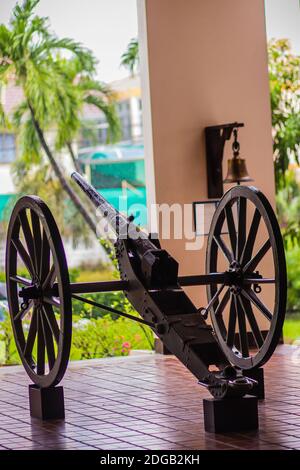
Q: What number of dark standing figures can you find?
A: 0